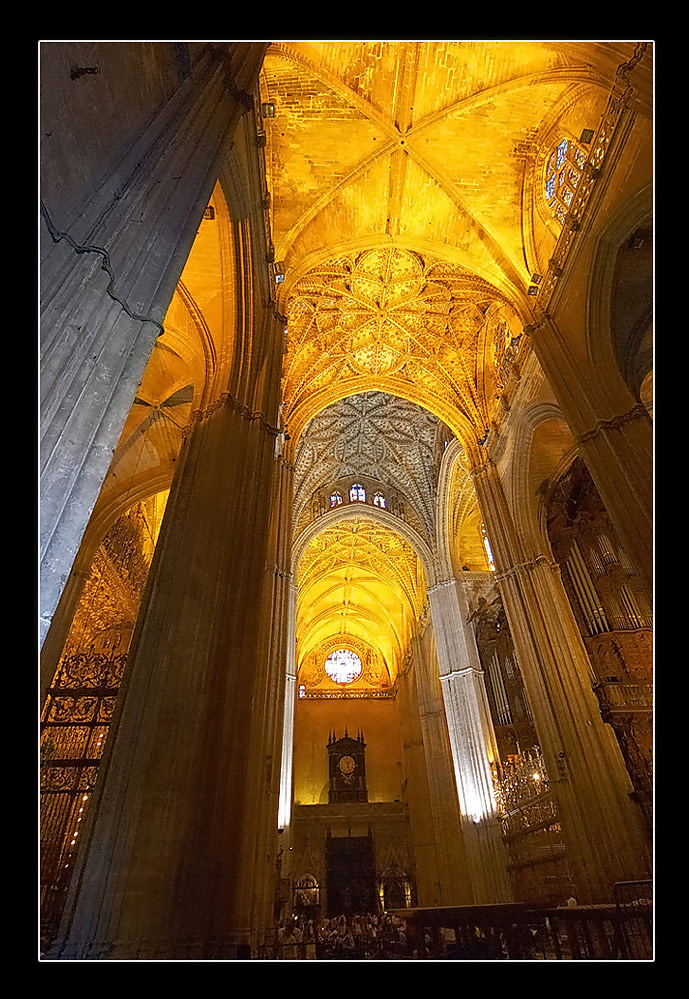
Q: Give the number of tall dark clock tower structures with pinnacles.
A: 1